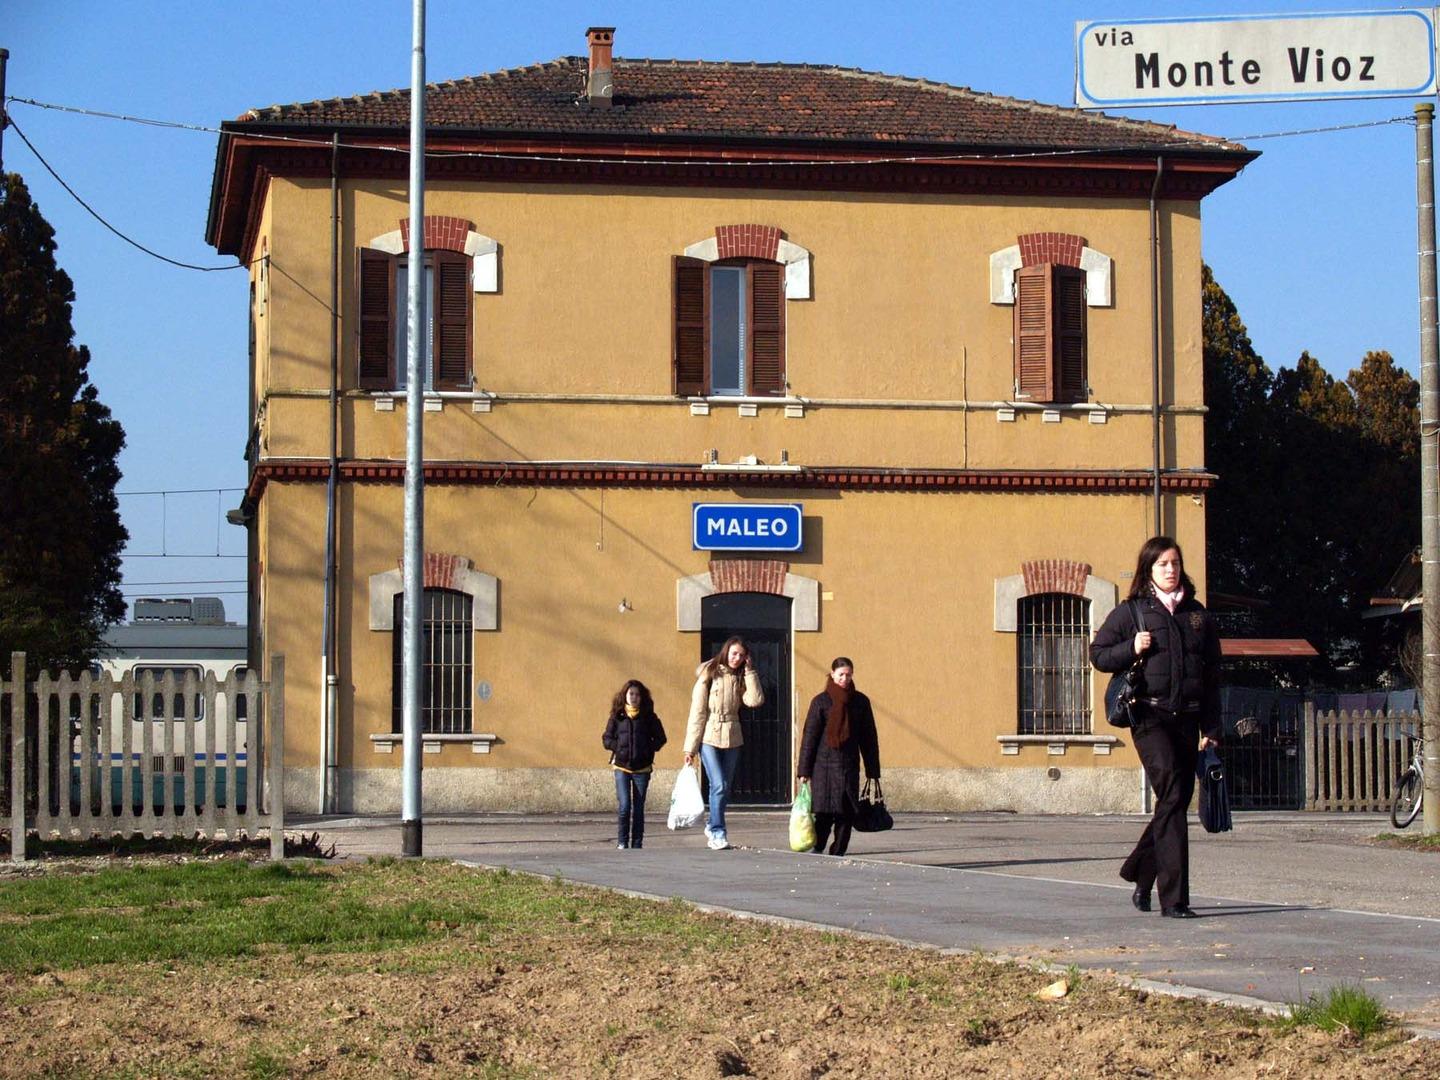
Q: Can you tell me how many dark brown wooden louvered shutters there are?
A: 6